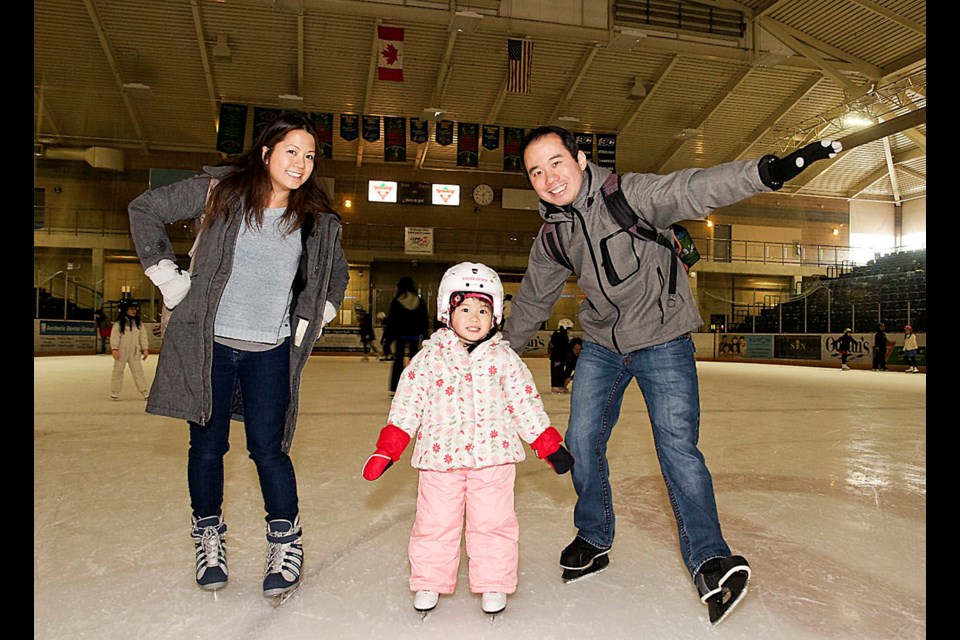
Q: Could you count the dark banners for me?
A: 13